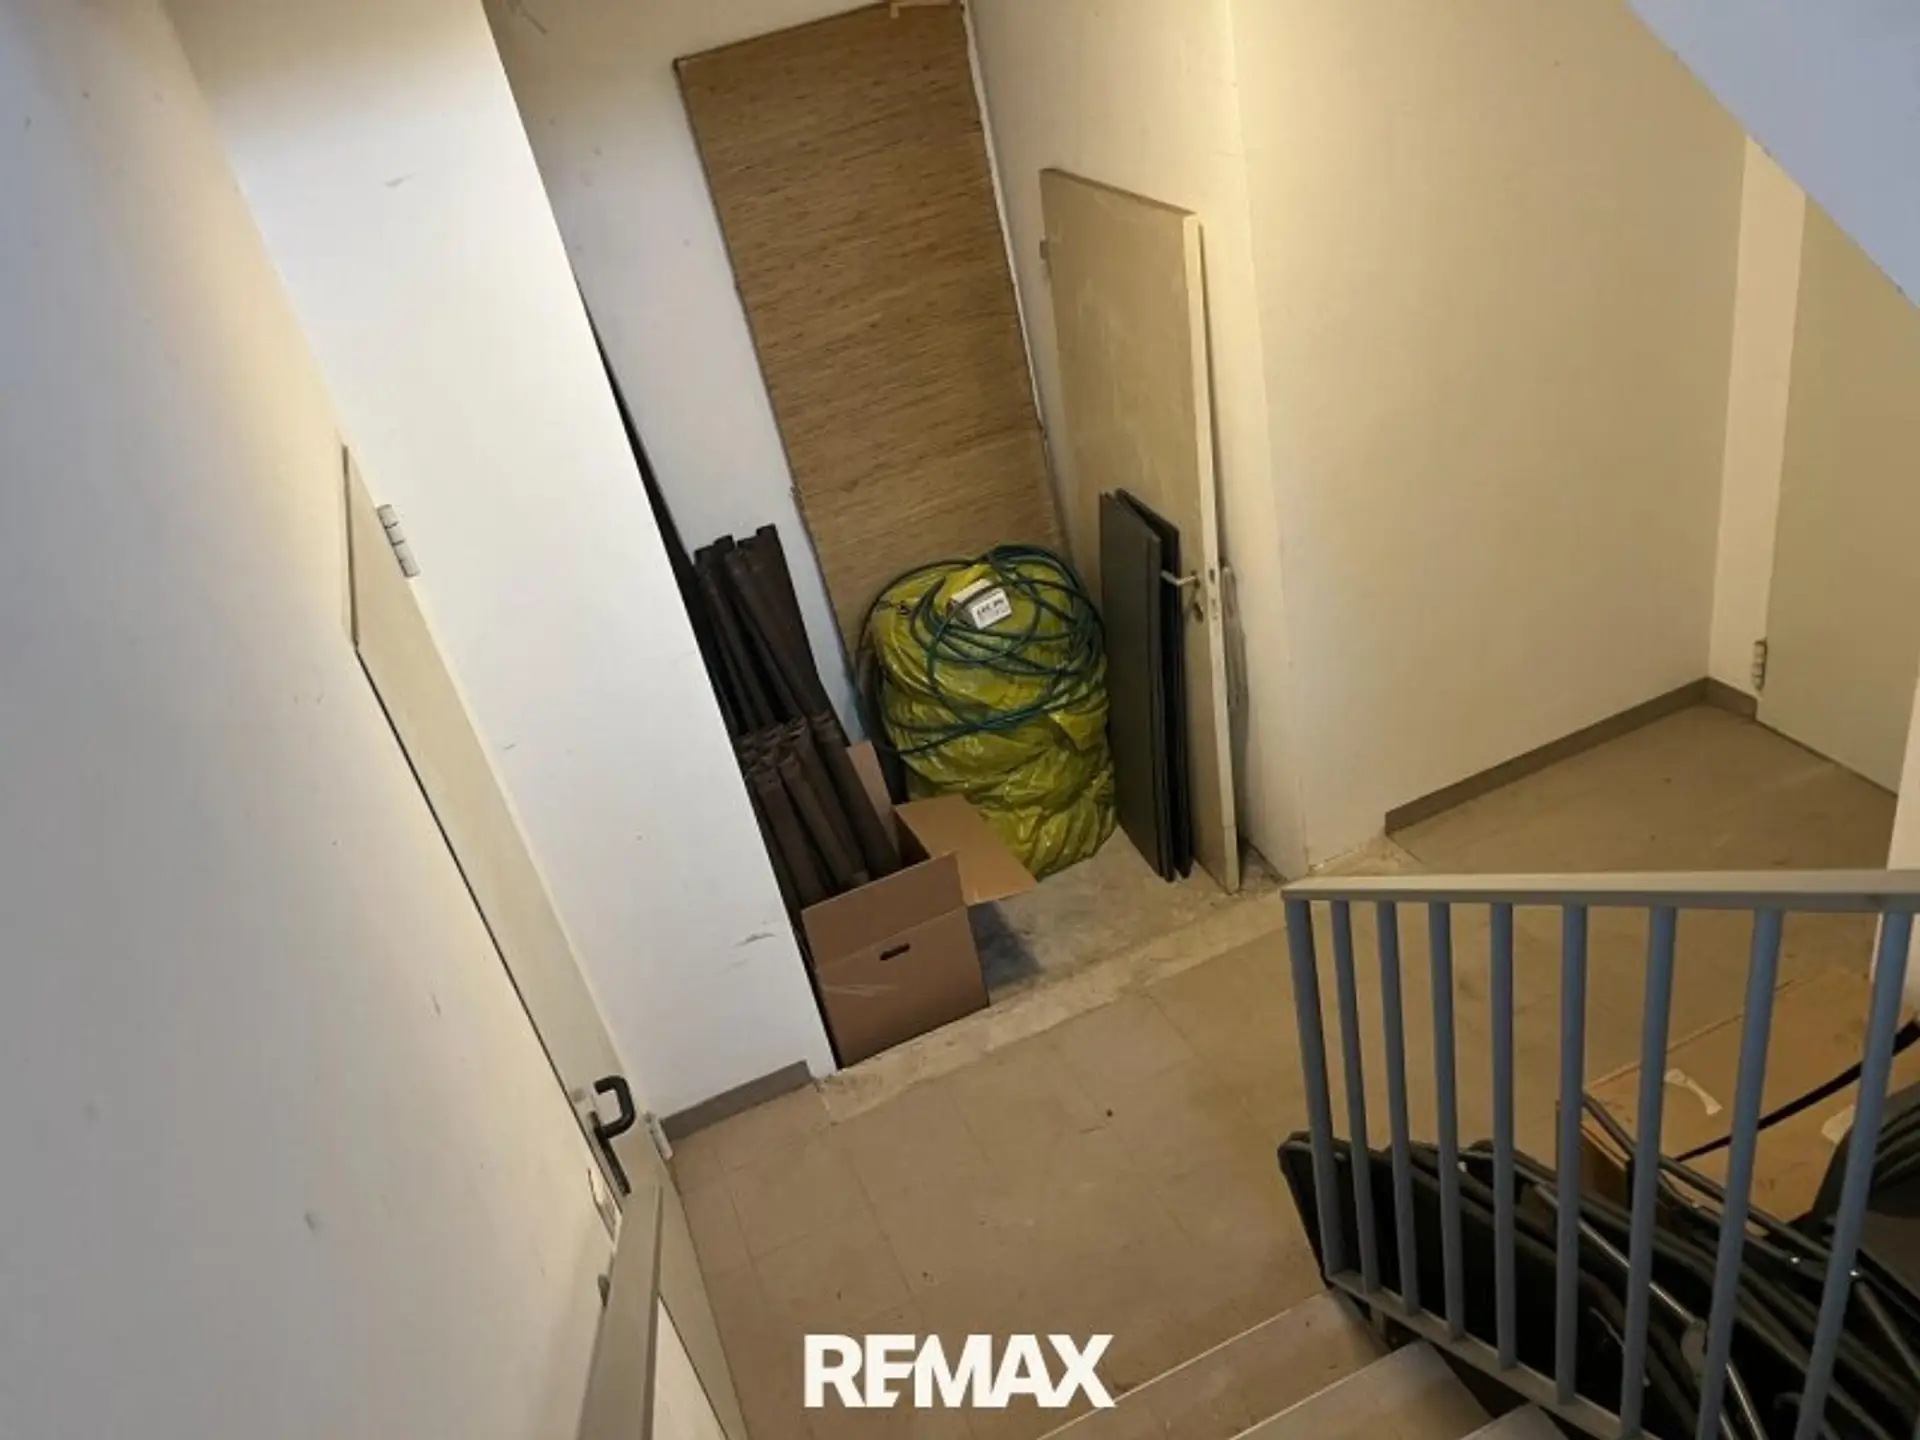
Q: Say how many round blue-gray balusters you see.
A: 9